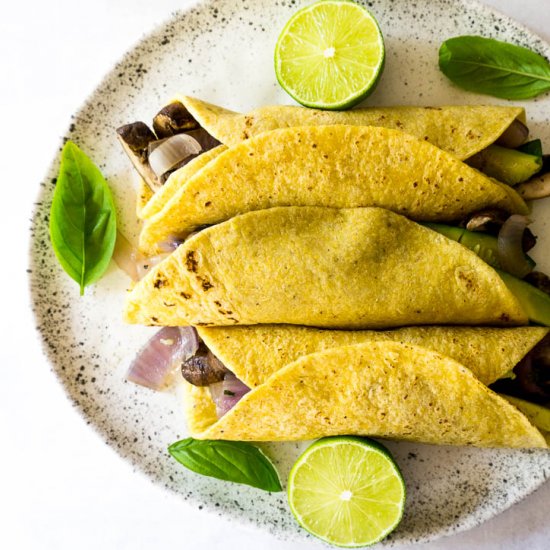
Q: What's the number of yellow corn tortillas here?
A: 3